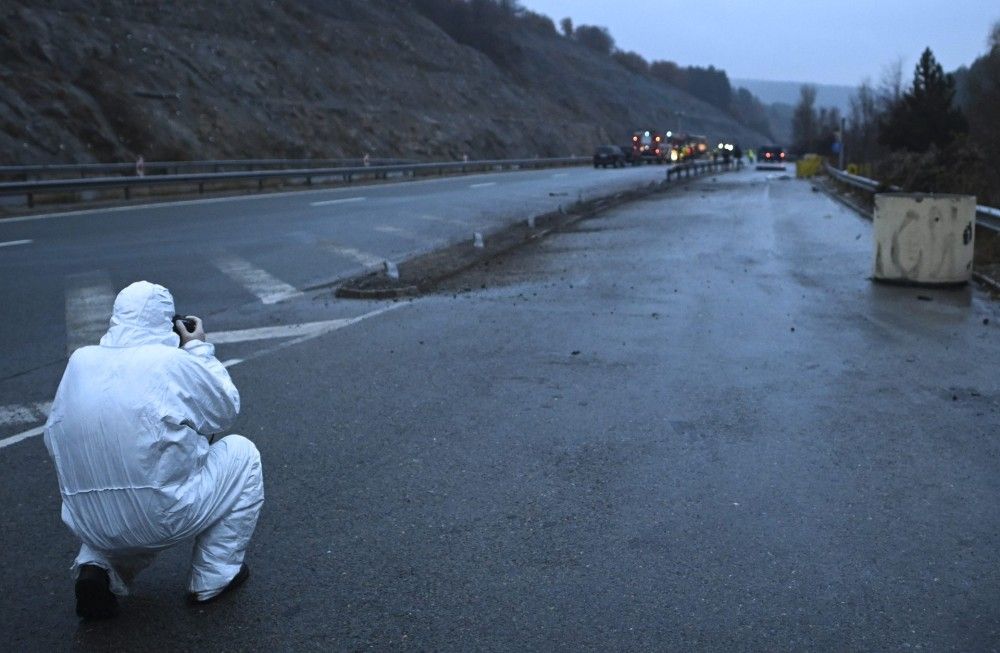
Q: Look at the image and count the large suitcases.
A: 0